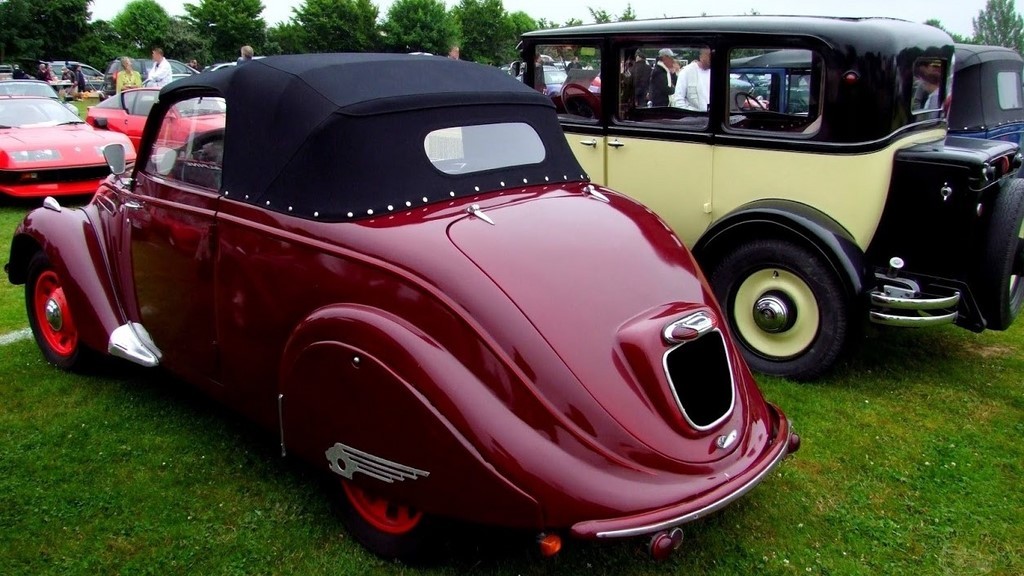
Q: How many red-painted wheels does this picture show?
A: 2